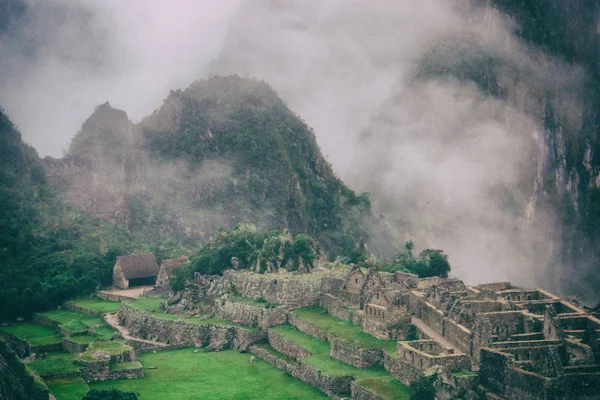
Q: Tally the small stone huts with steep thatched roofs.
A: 2